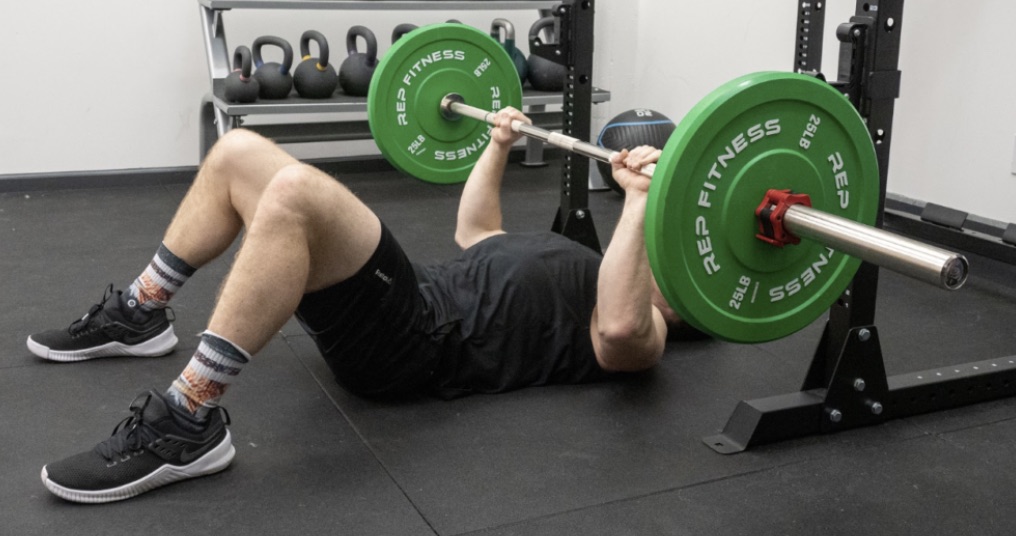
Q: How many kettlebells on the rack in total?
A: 8